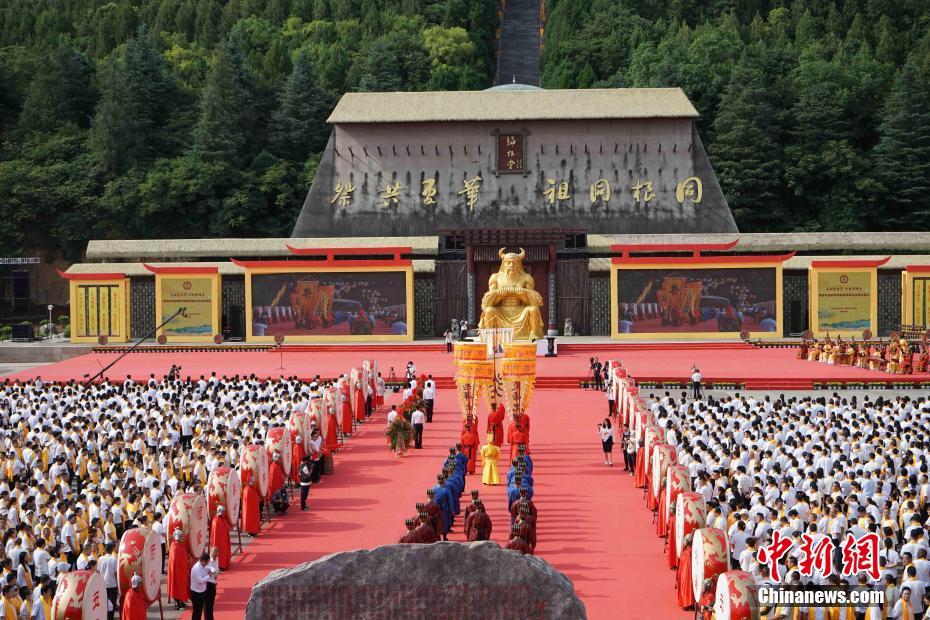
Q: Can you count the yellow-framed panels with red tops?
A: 6